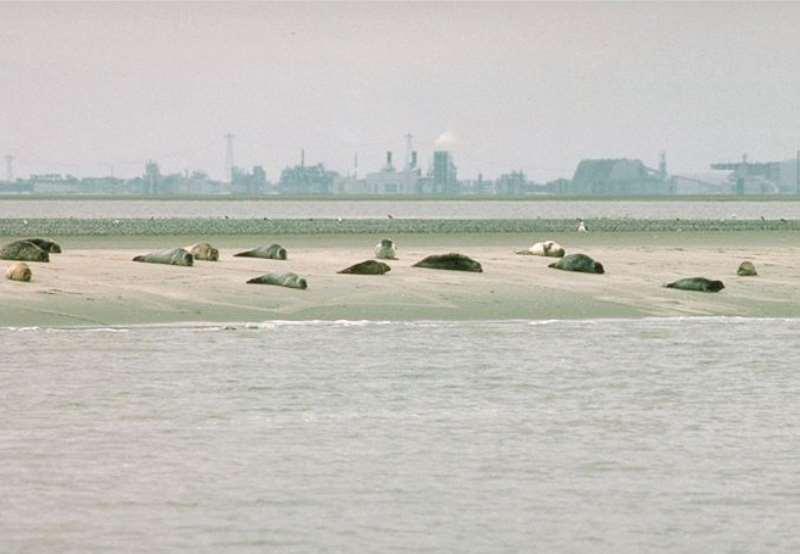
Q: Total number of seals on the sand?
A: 14